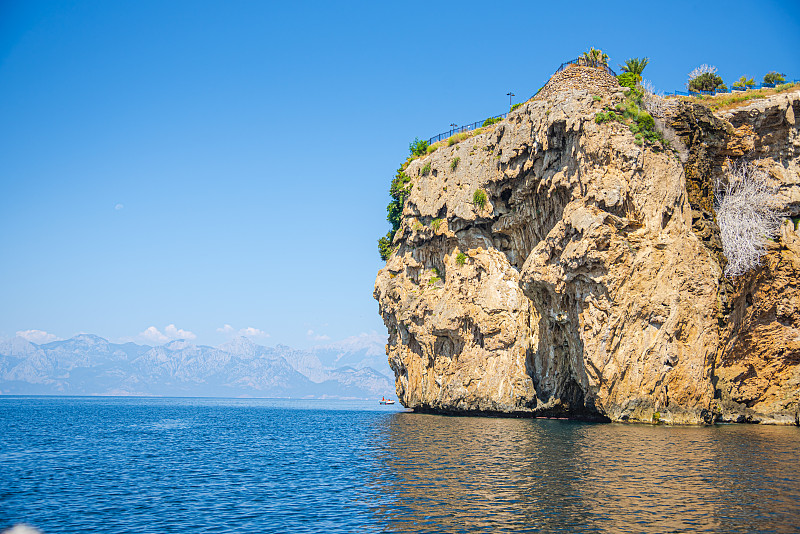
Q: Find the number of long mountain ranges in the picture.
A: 1